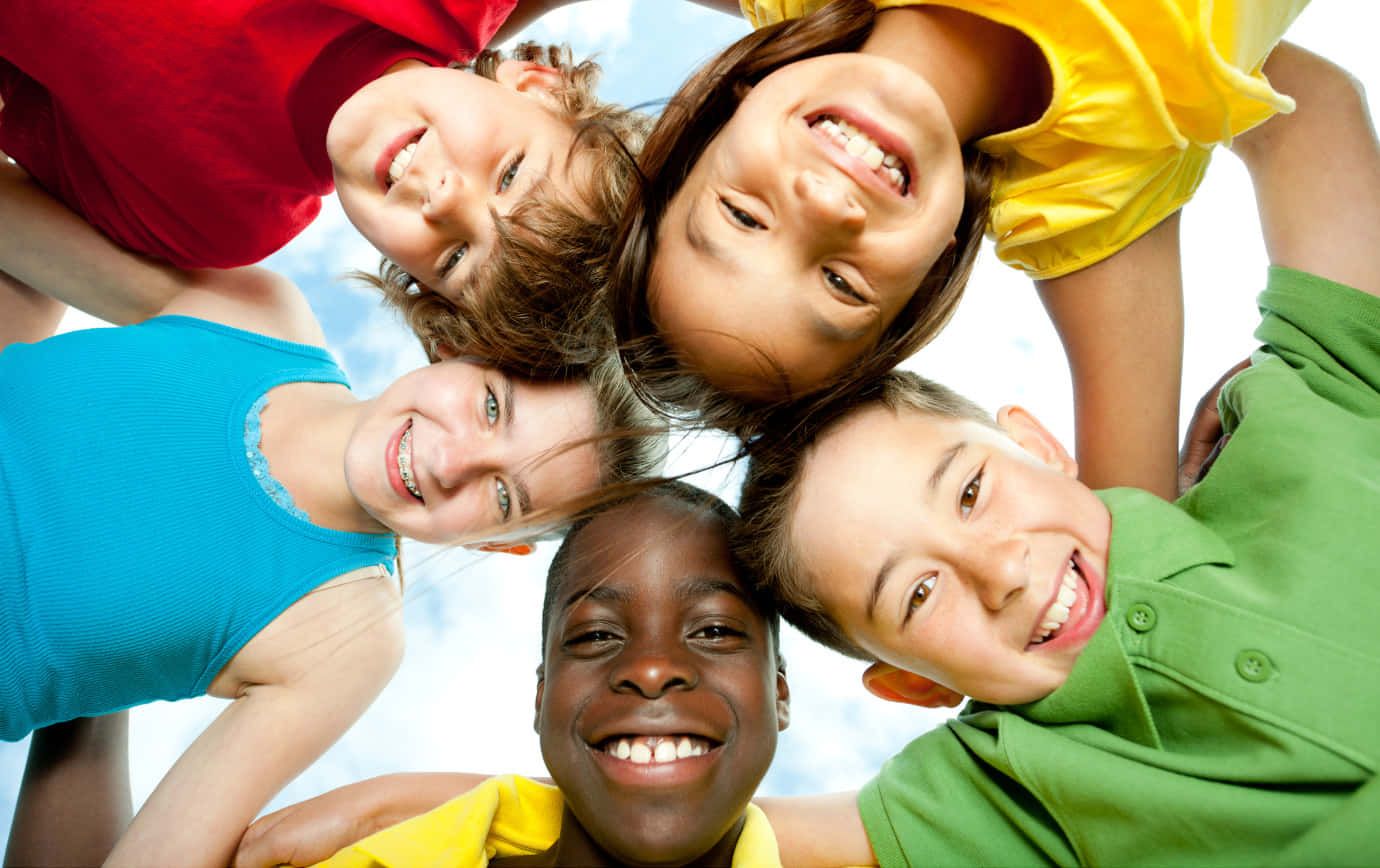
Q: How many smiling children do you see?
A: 5